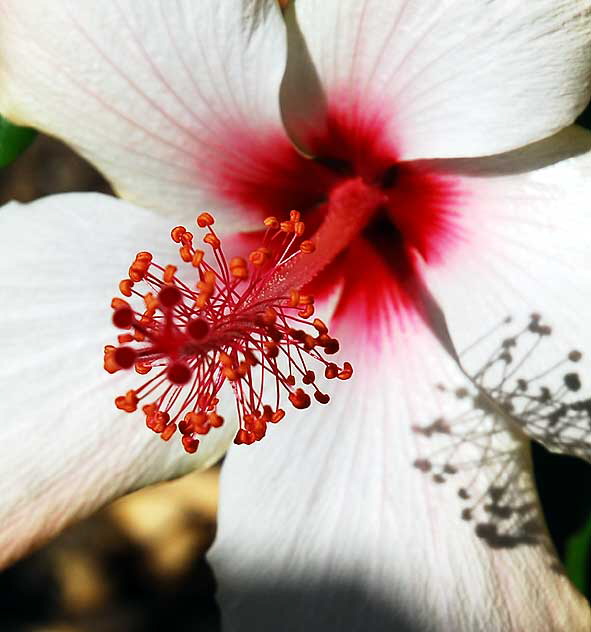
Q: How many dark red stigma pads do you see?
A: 5